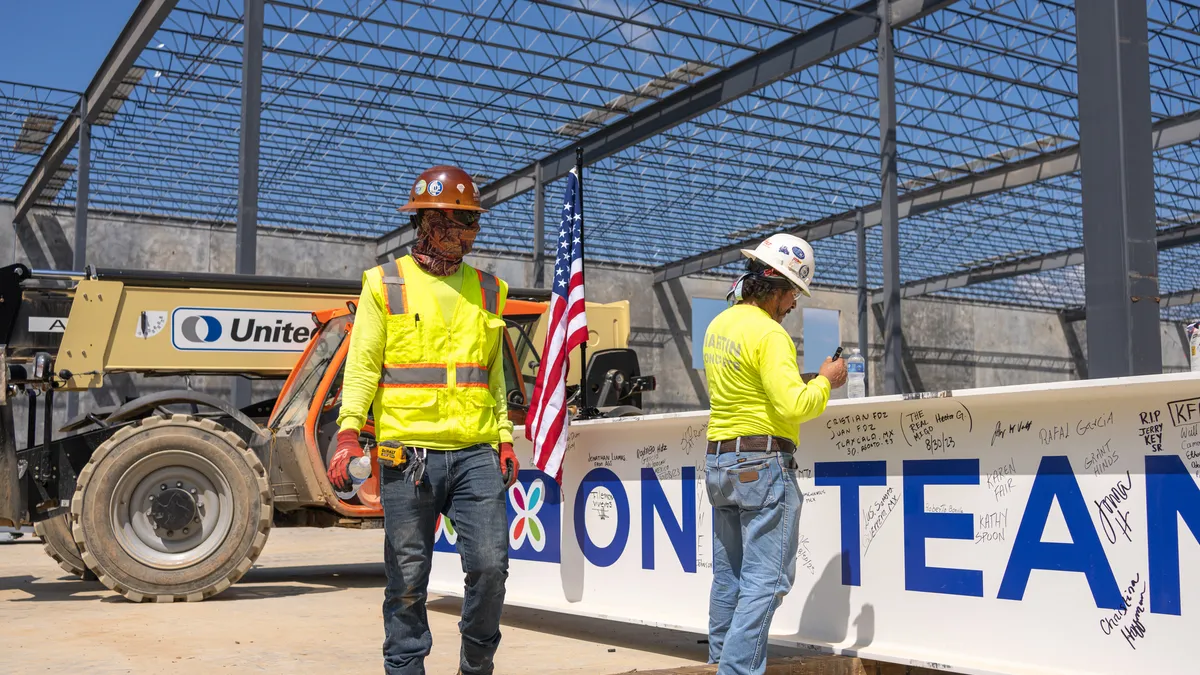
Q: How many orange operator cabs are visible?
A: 1